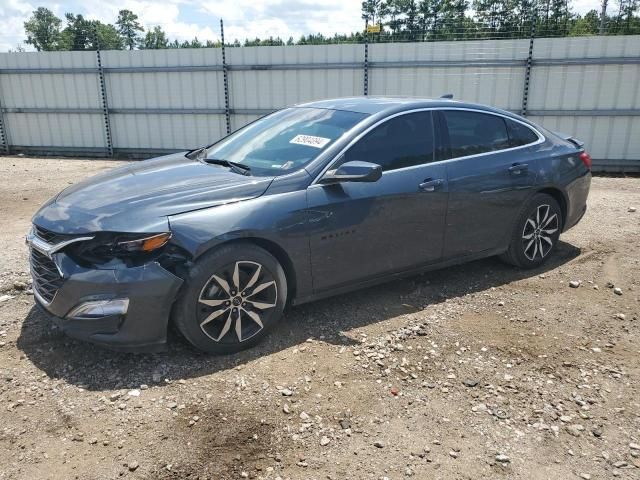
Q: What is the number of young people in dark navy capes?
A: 0